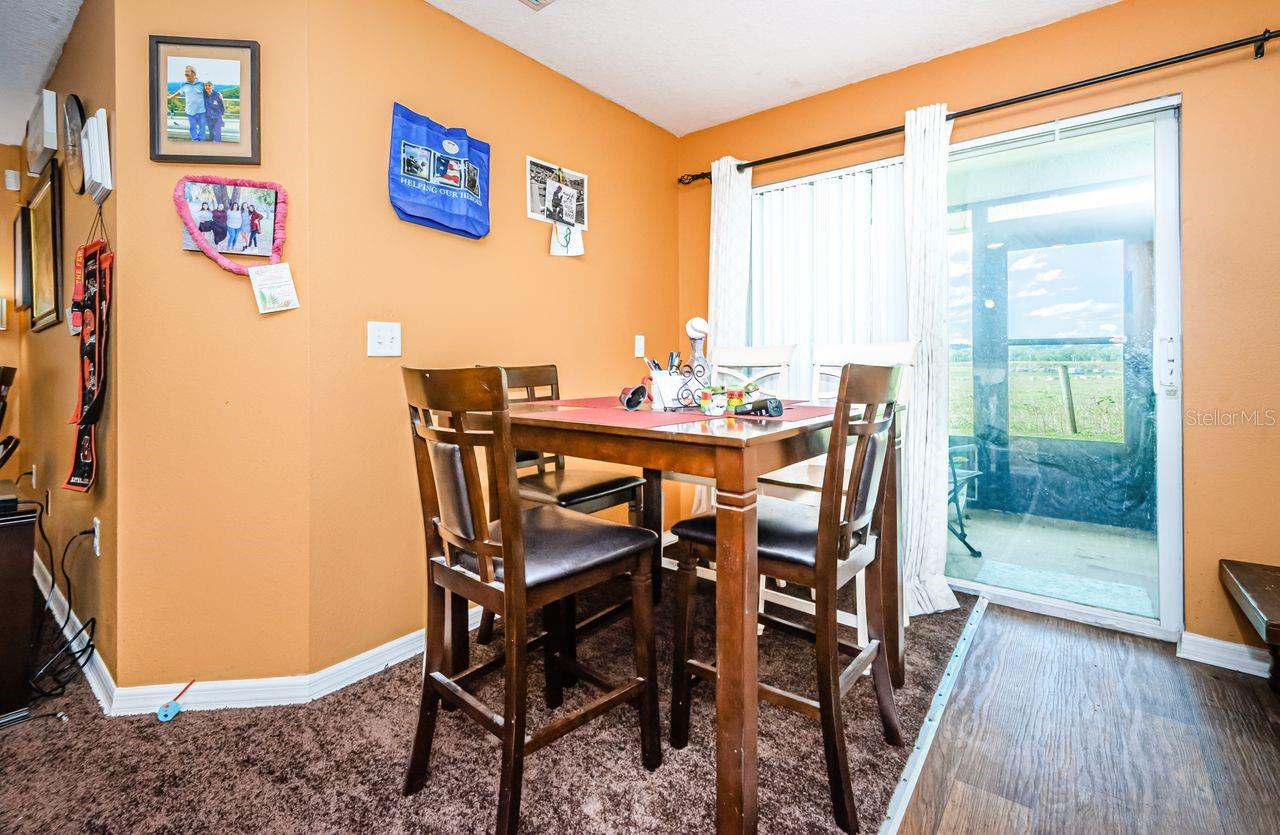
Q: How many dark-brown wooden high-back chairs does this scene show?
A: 3